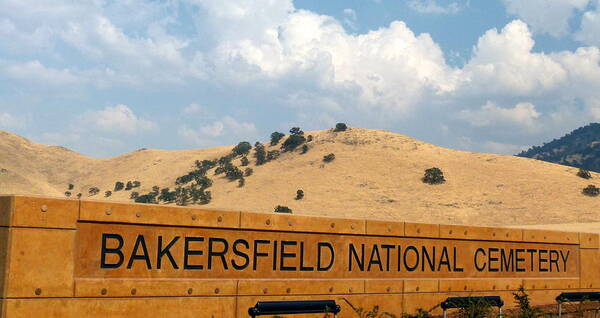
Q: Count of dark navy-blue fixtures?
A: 3